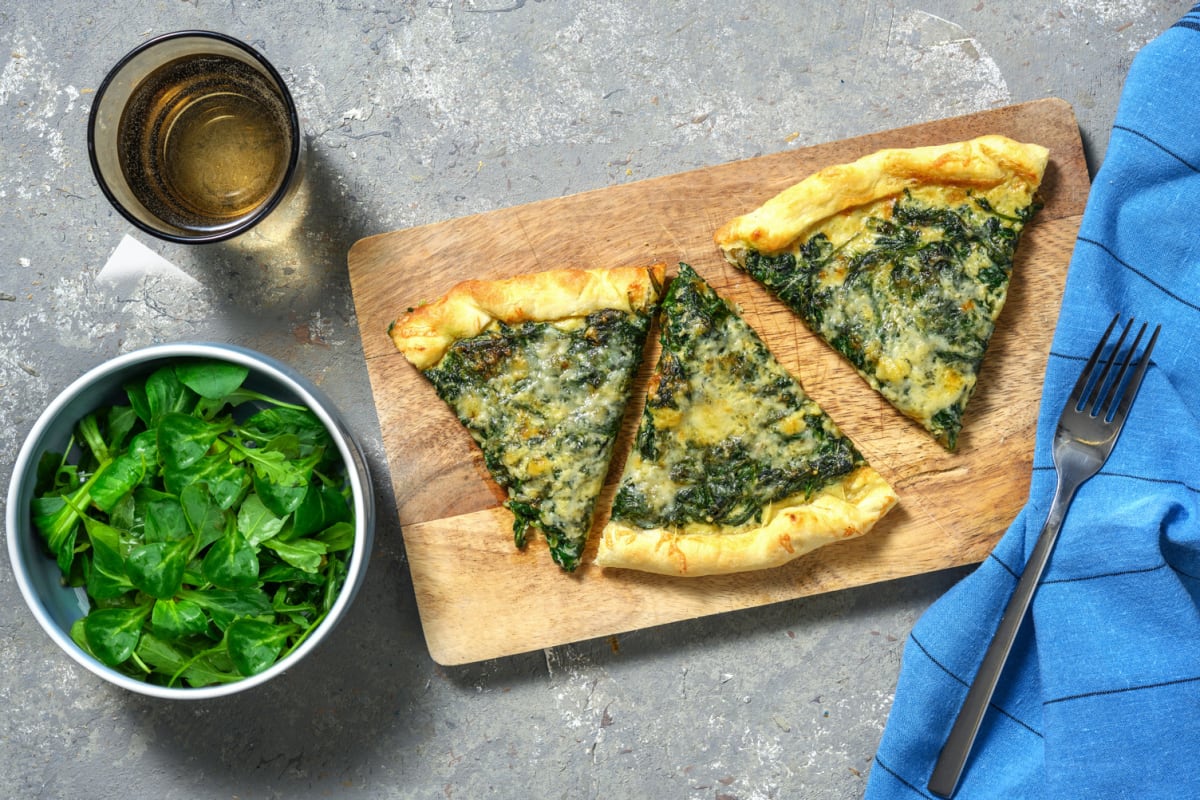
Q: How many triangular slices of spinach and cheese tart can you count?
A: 3